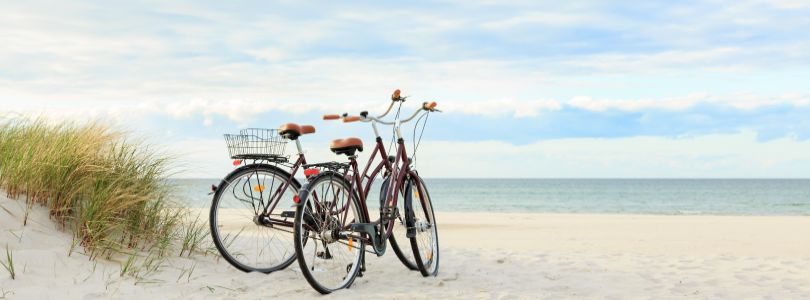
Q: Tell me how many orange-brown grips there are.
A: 4